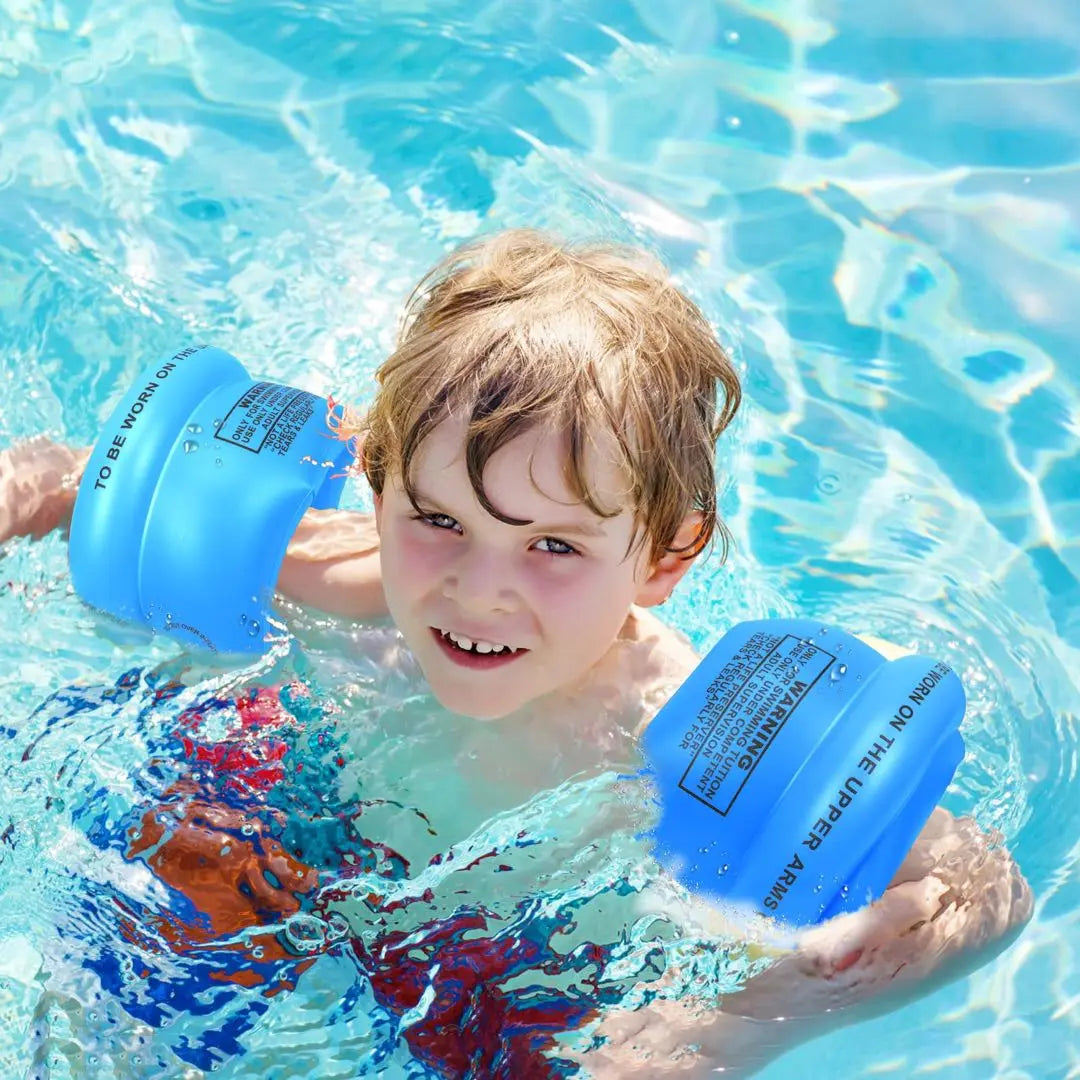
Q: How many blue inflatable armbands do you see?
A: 2